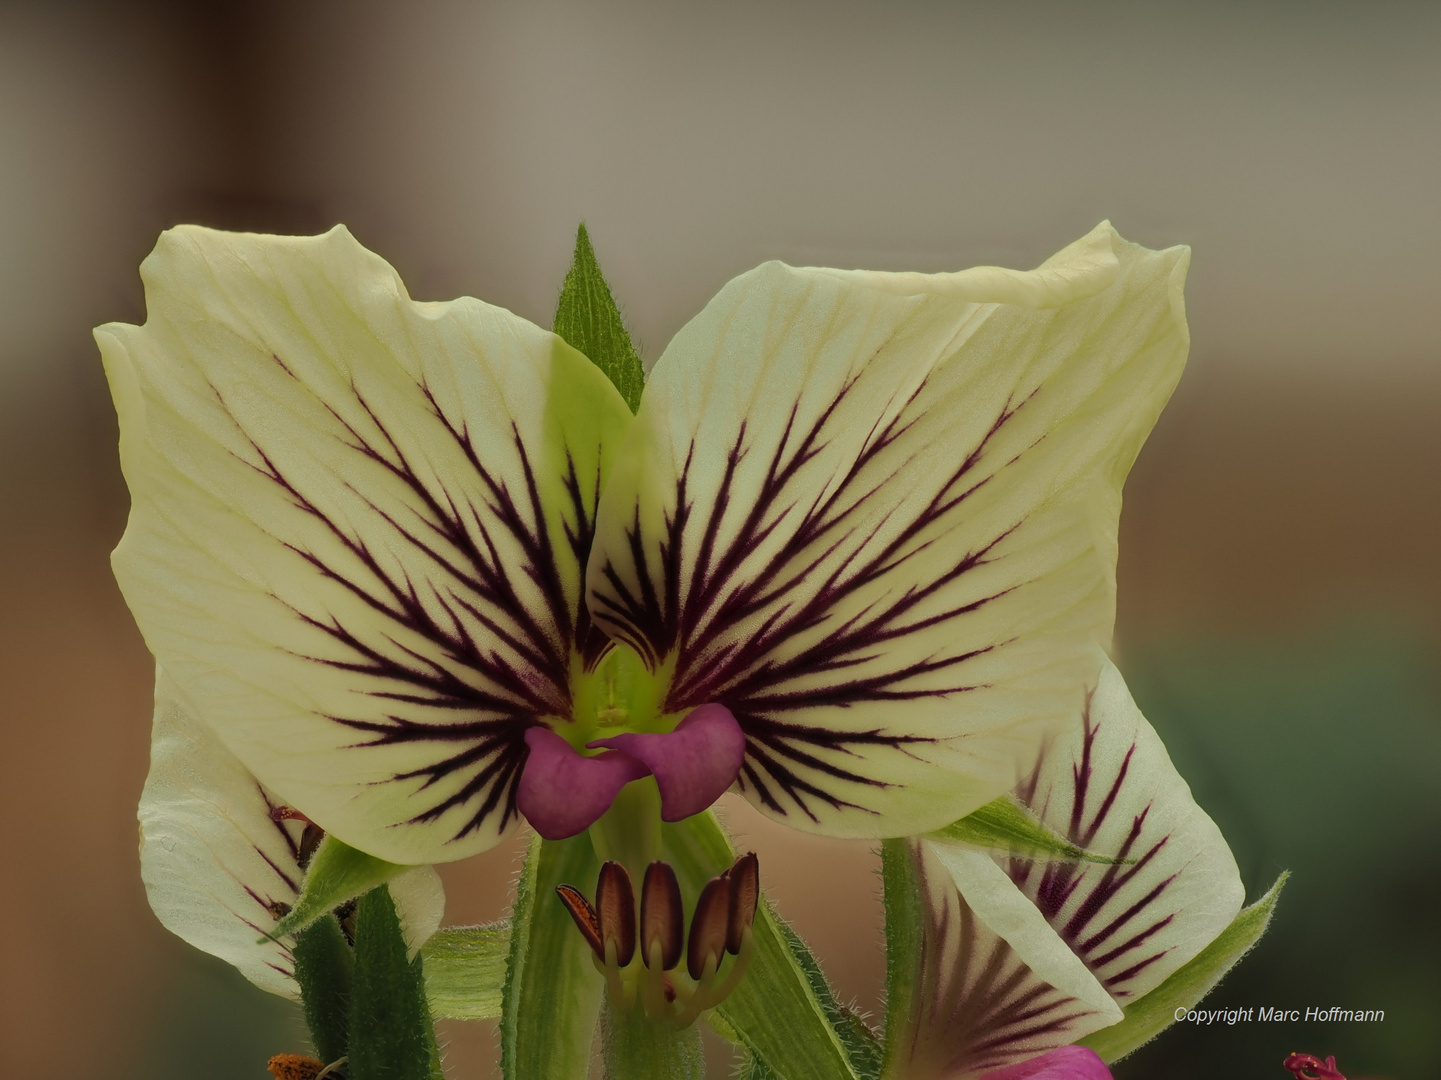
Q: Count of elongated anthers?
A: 5